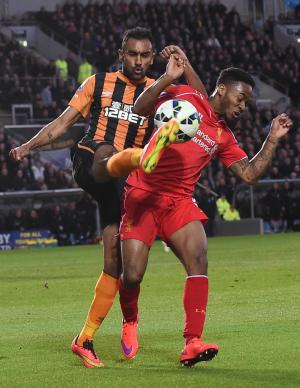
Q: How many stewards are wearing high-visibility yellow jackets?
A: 4